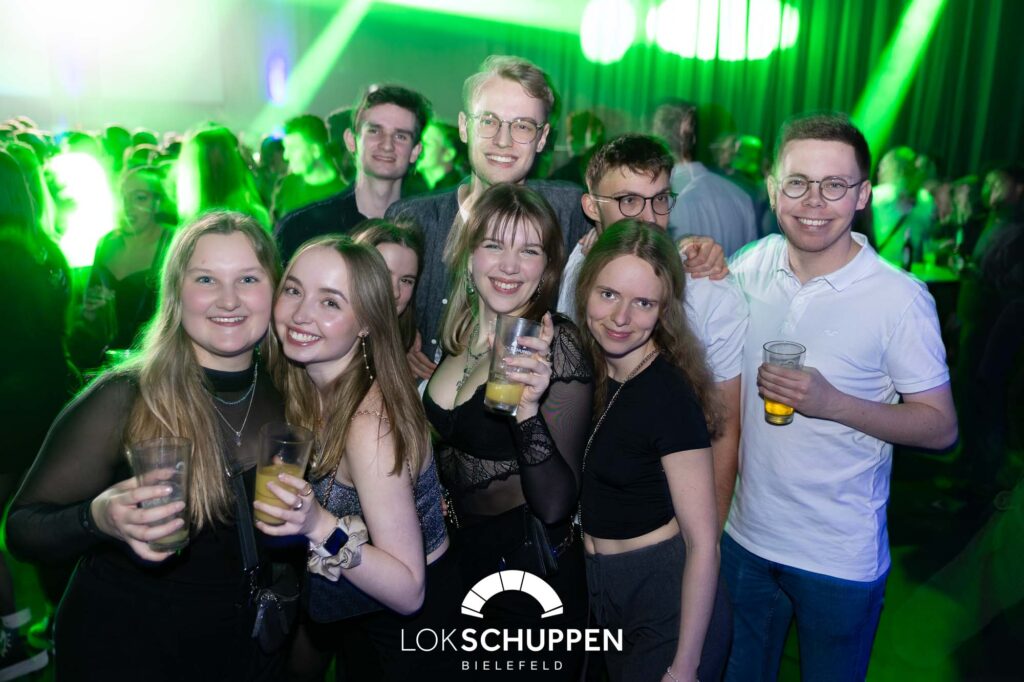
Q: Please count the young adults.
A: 9